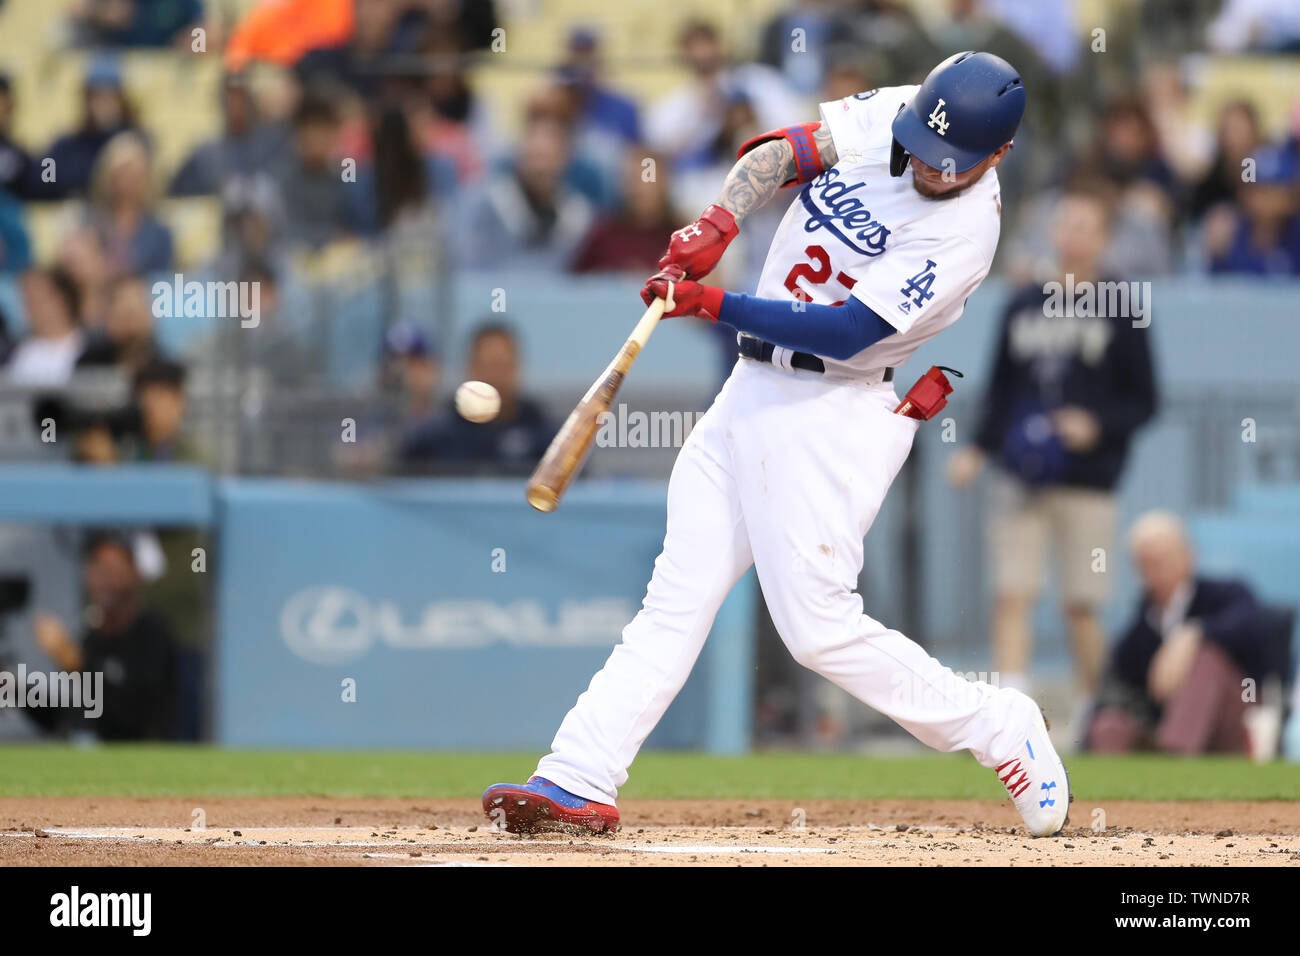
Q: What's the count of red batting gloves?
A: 2